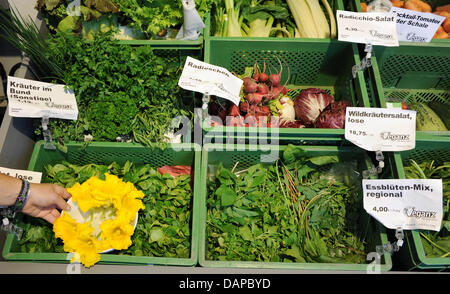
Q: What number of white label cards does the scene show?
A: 7